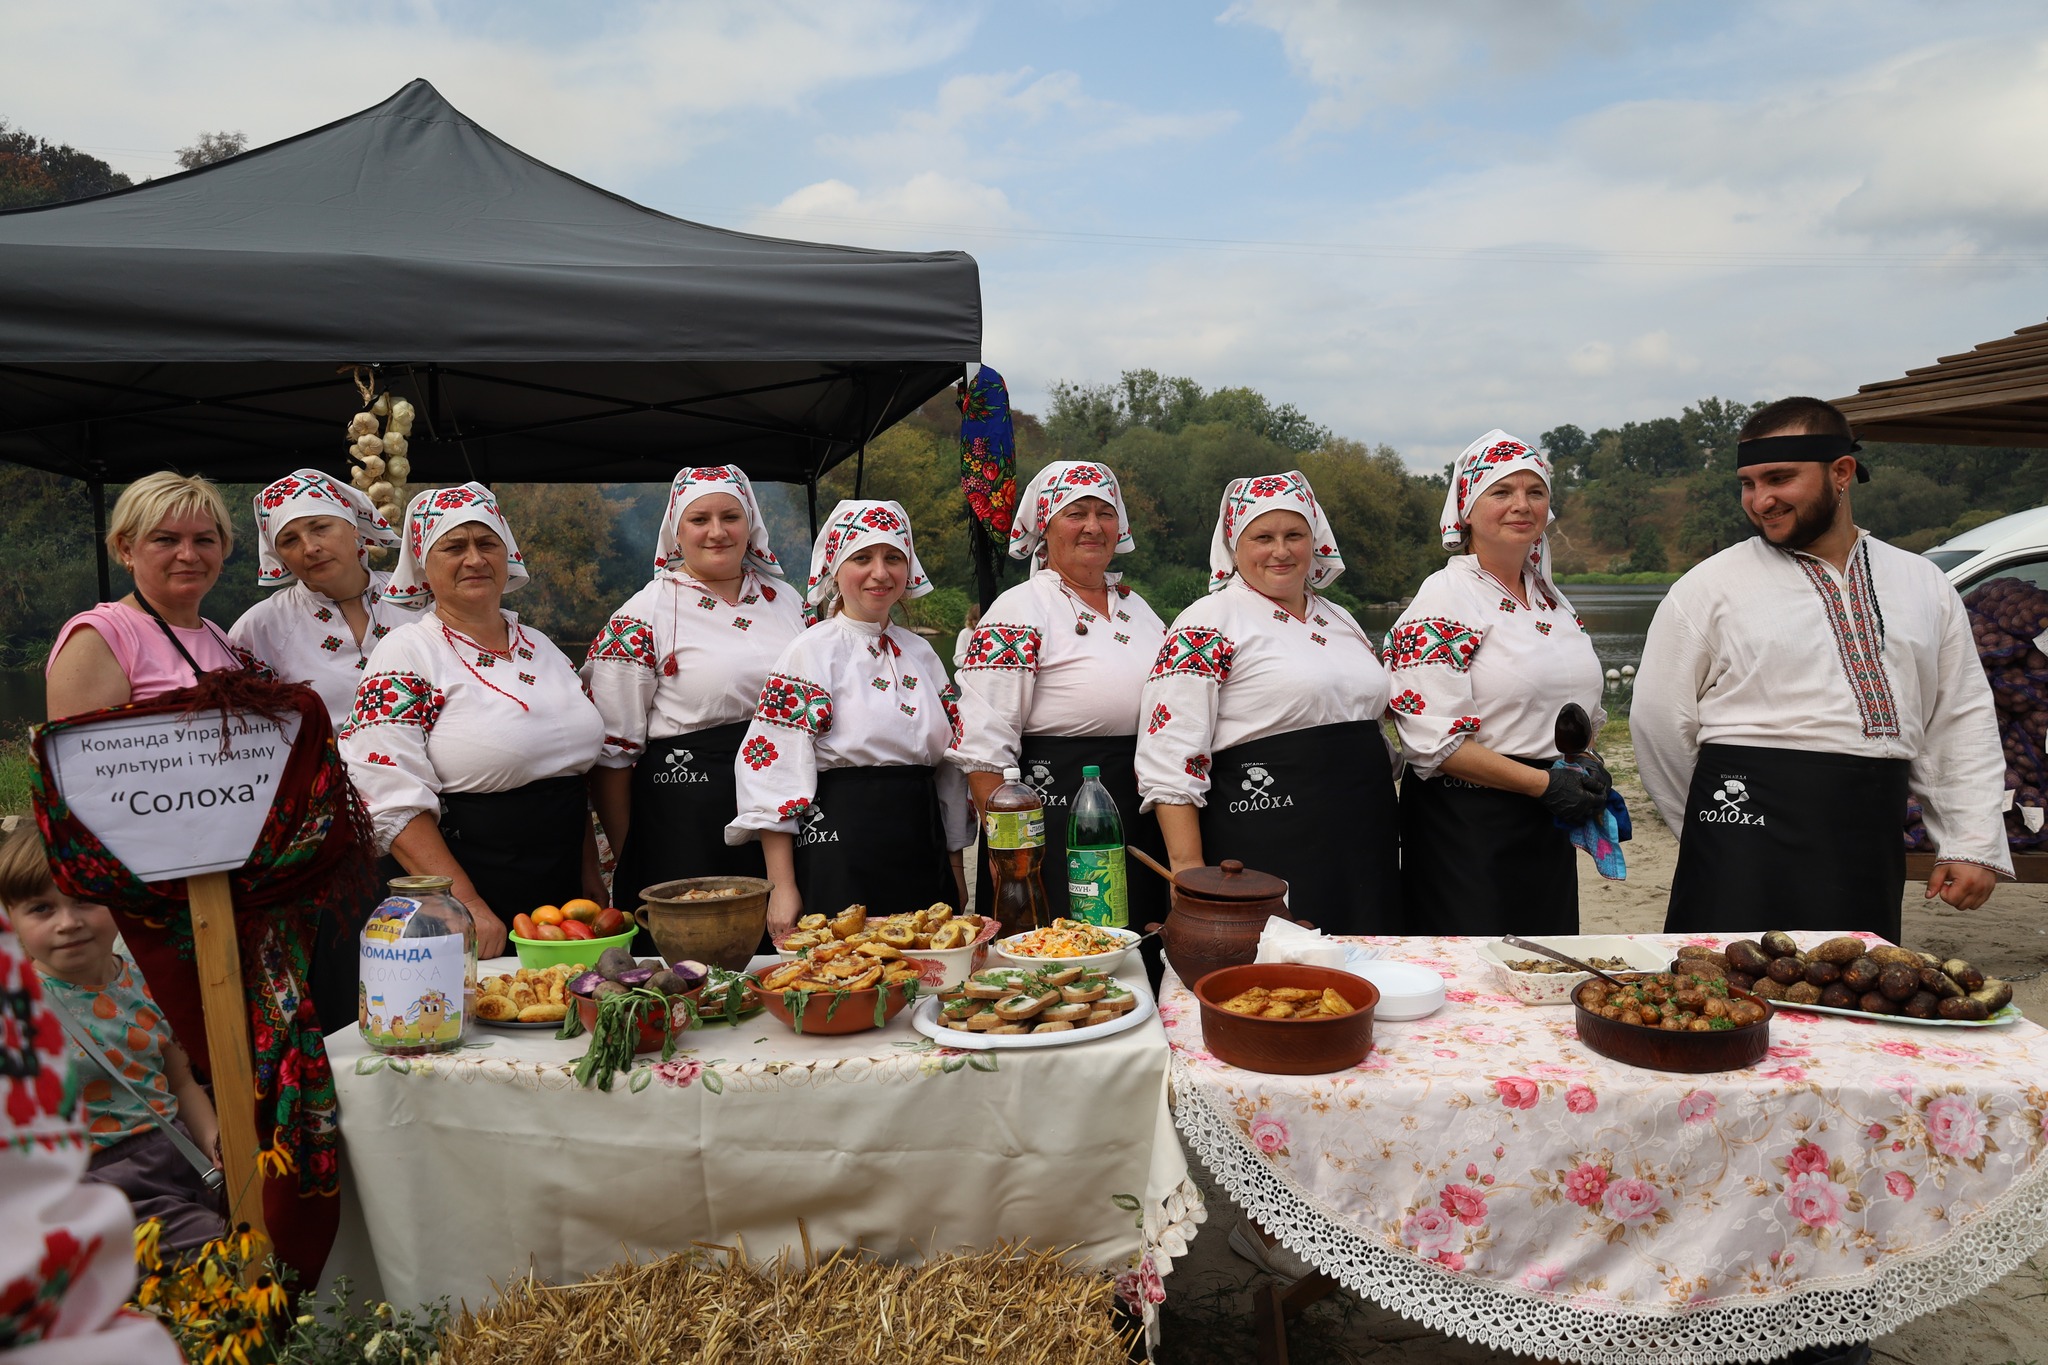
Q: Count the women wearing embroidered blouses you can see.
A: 7